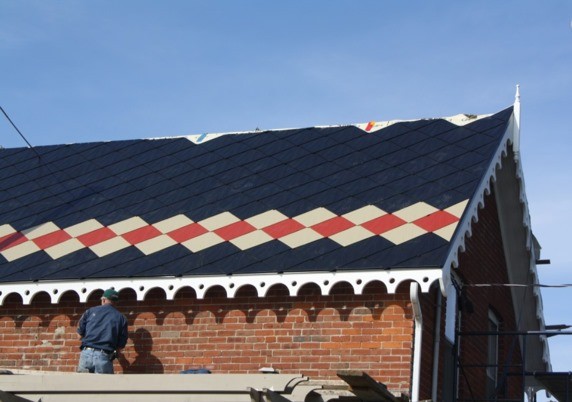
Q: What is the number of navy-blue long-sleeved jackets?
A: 1